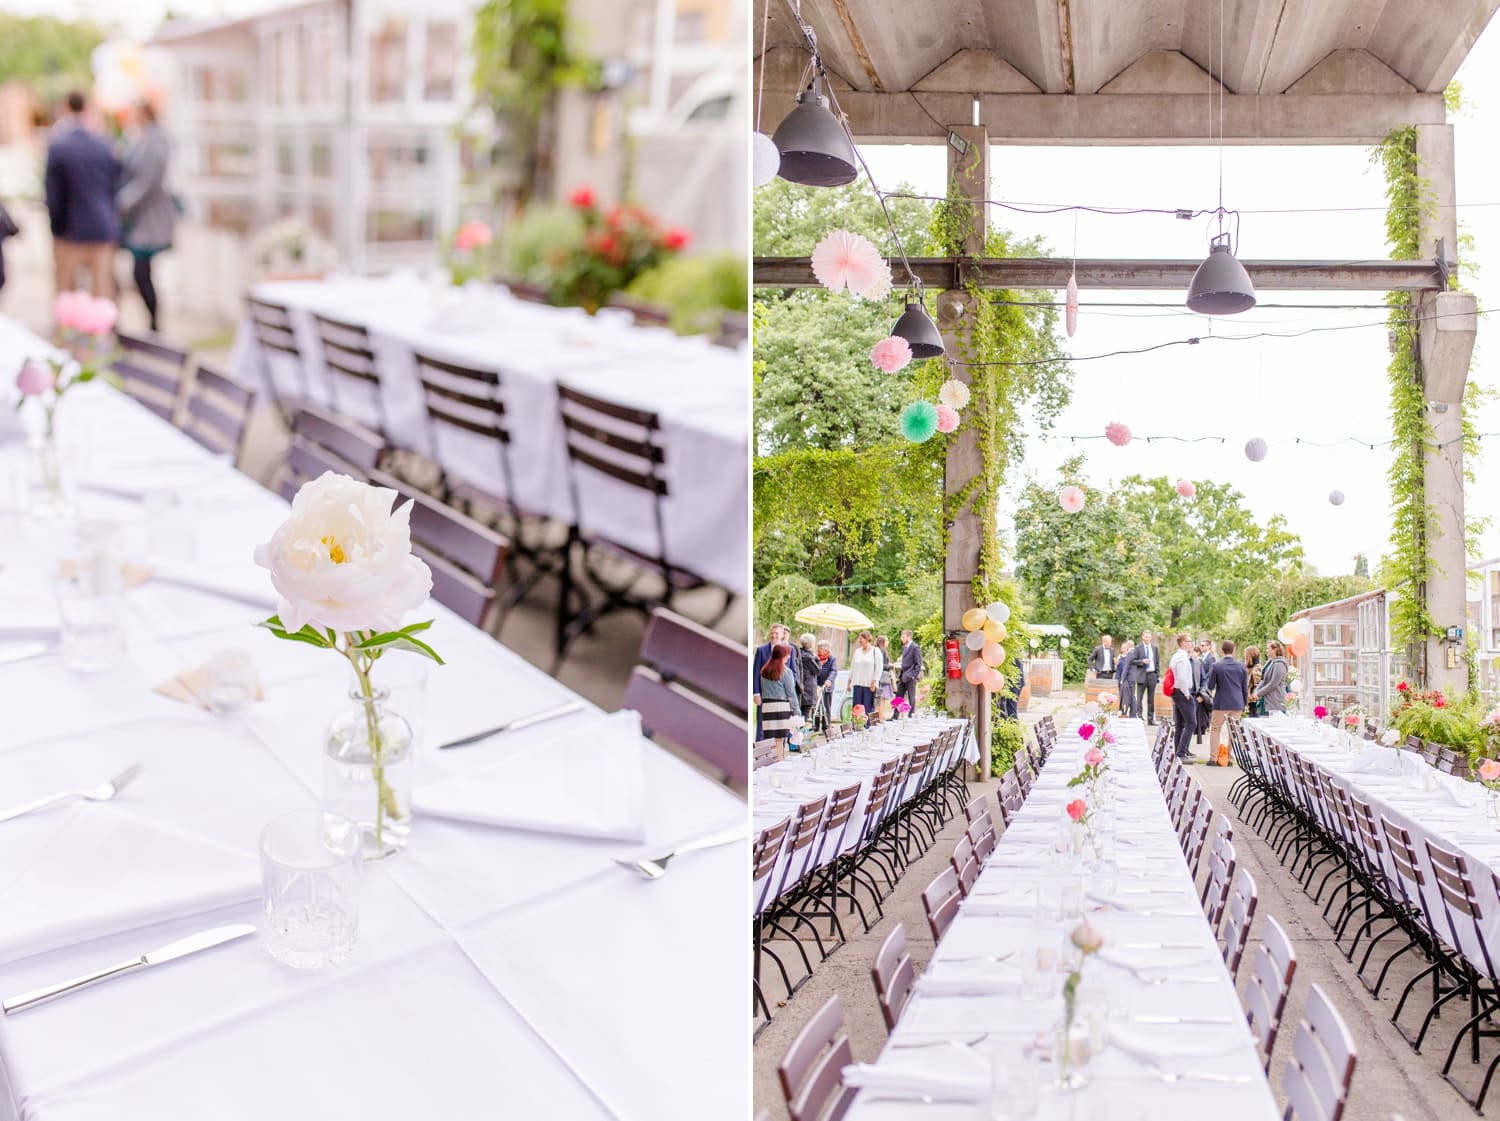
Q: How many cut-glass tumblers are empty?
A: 1